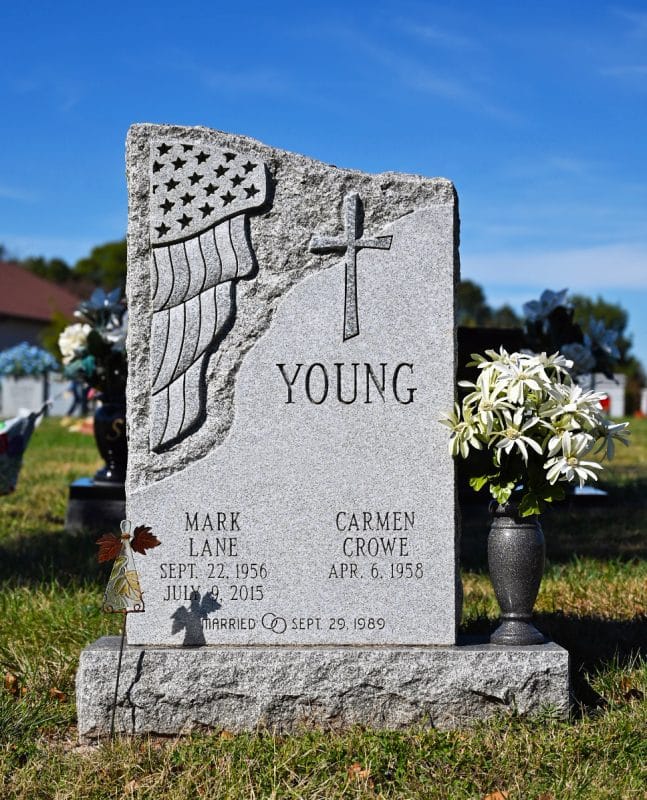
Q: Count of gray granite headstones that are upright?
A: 1